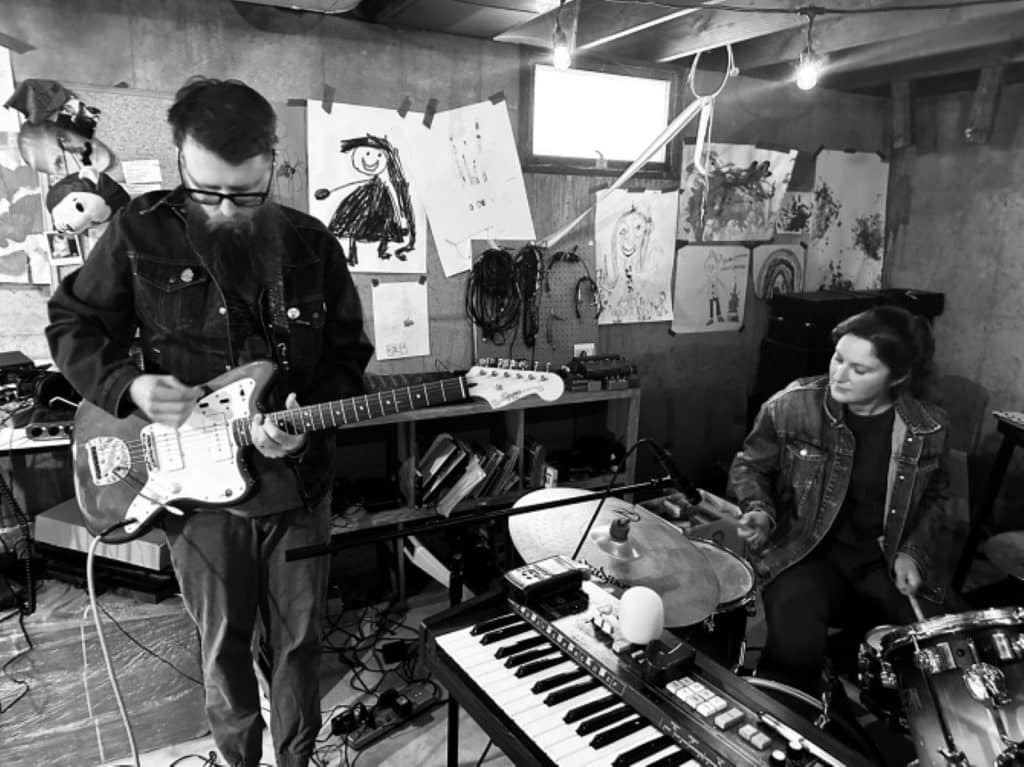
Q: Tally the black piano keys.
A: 12